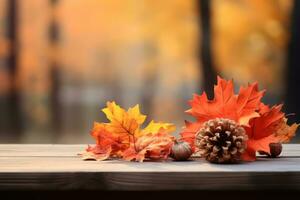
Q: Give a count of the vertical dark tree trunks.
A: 4